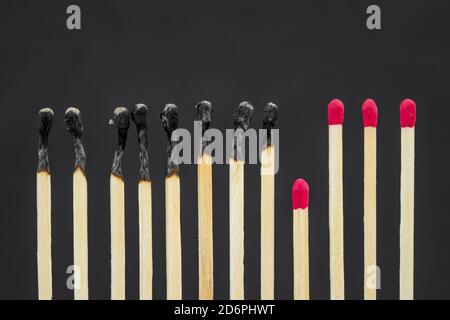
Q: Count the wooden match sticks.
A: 12